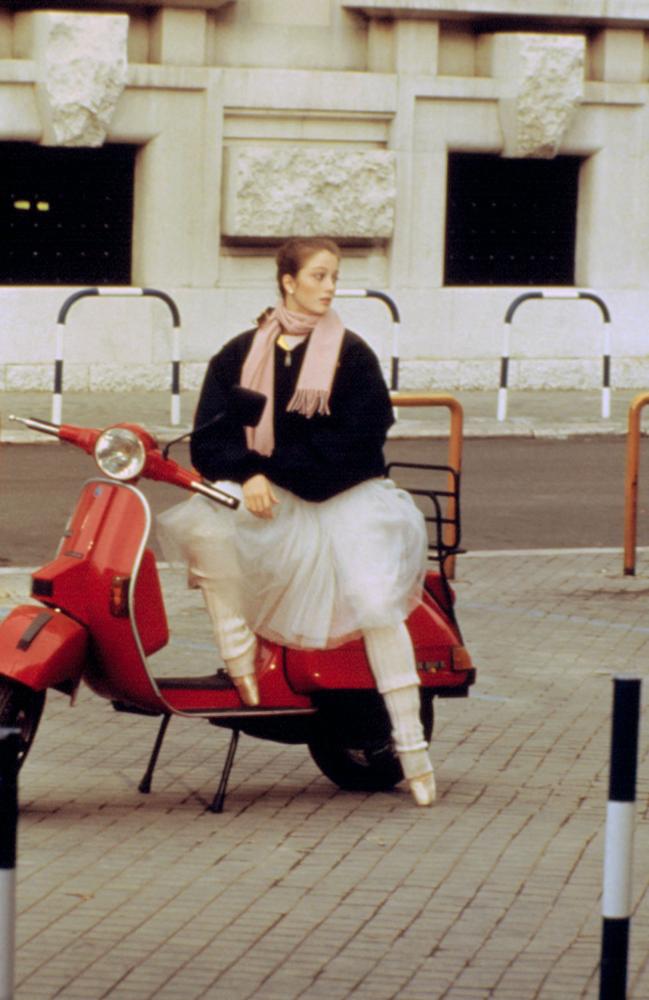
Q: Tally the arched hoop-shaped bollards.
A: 5